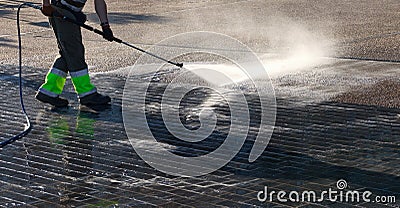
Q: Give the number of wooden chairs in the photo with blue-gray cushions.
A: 0